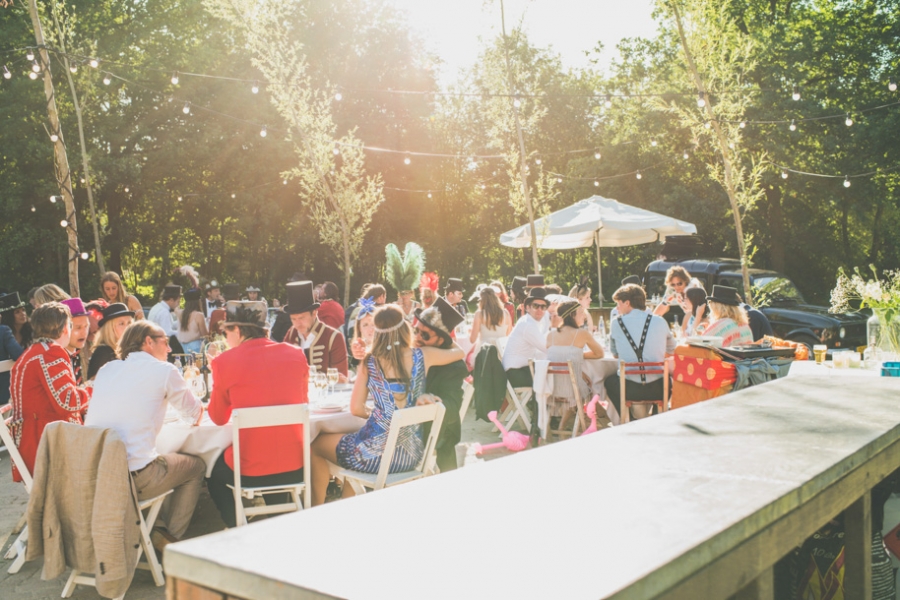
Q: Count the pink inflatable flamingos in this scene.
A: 2